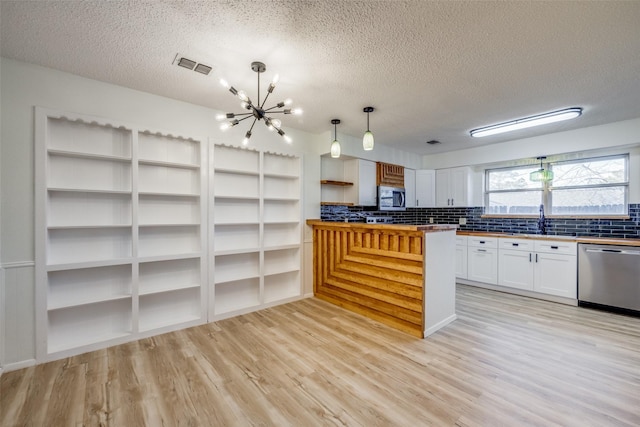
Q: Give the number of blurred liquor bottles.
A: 0